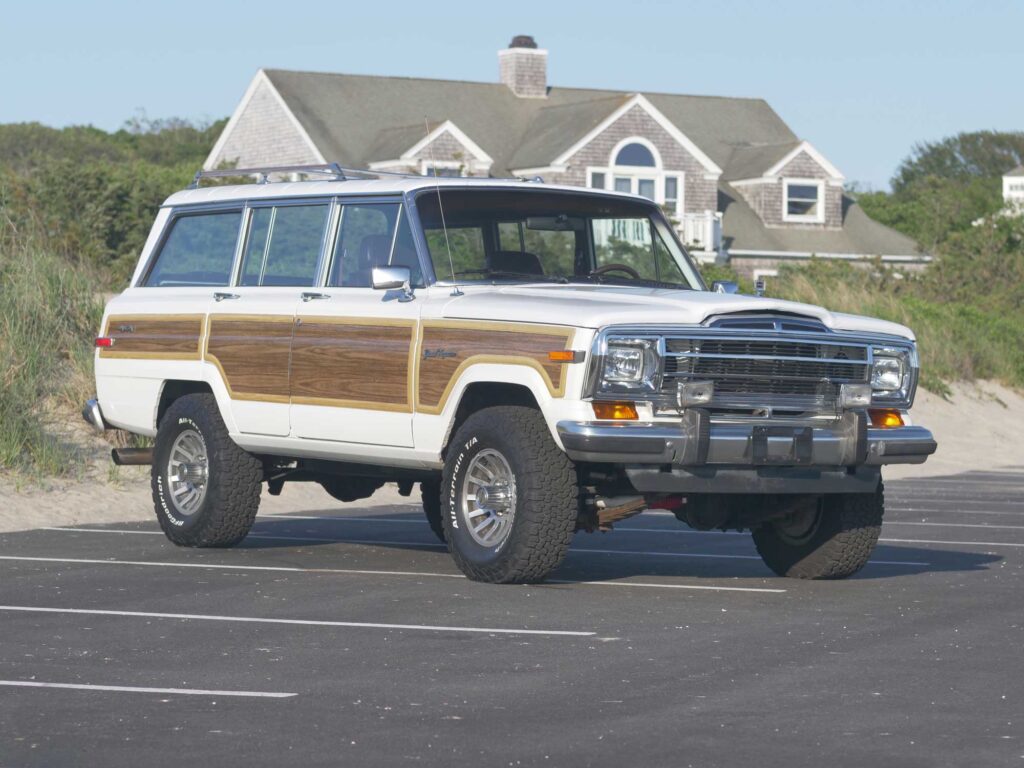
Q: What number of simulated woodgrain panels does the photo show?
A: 4